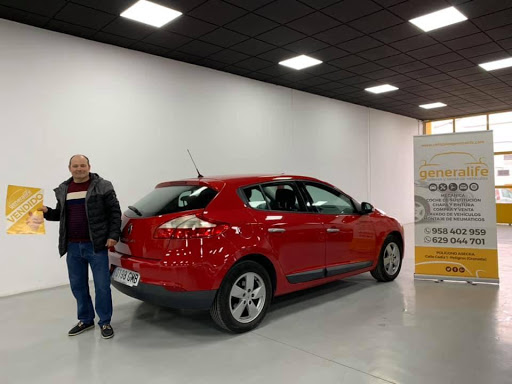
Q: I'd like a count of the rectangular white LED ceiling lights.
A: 6